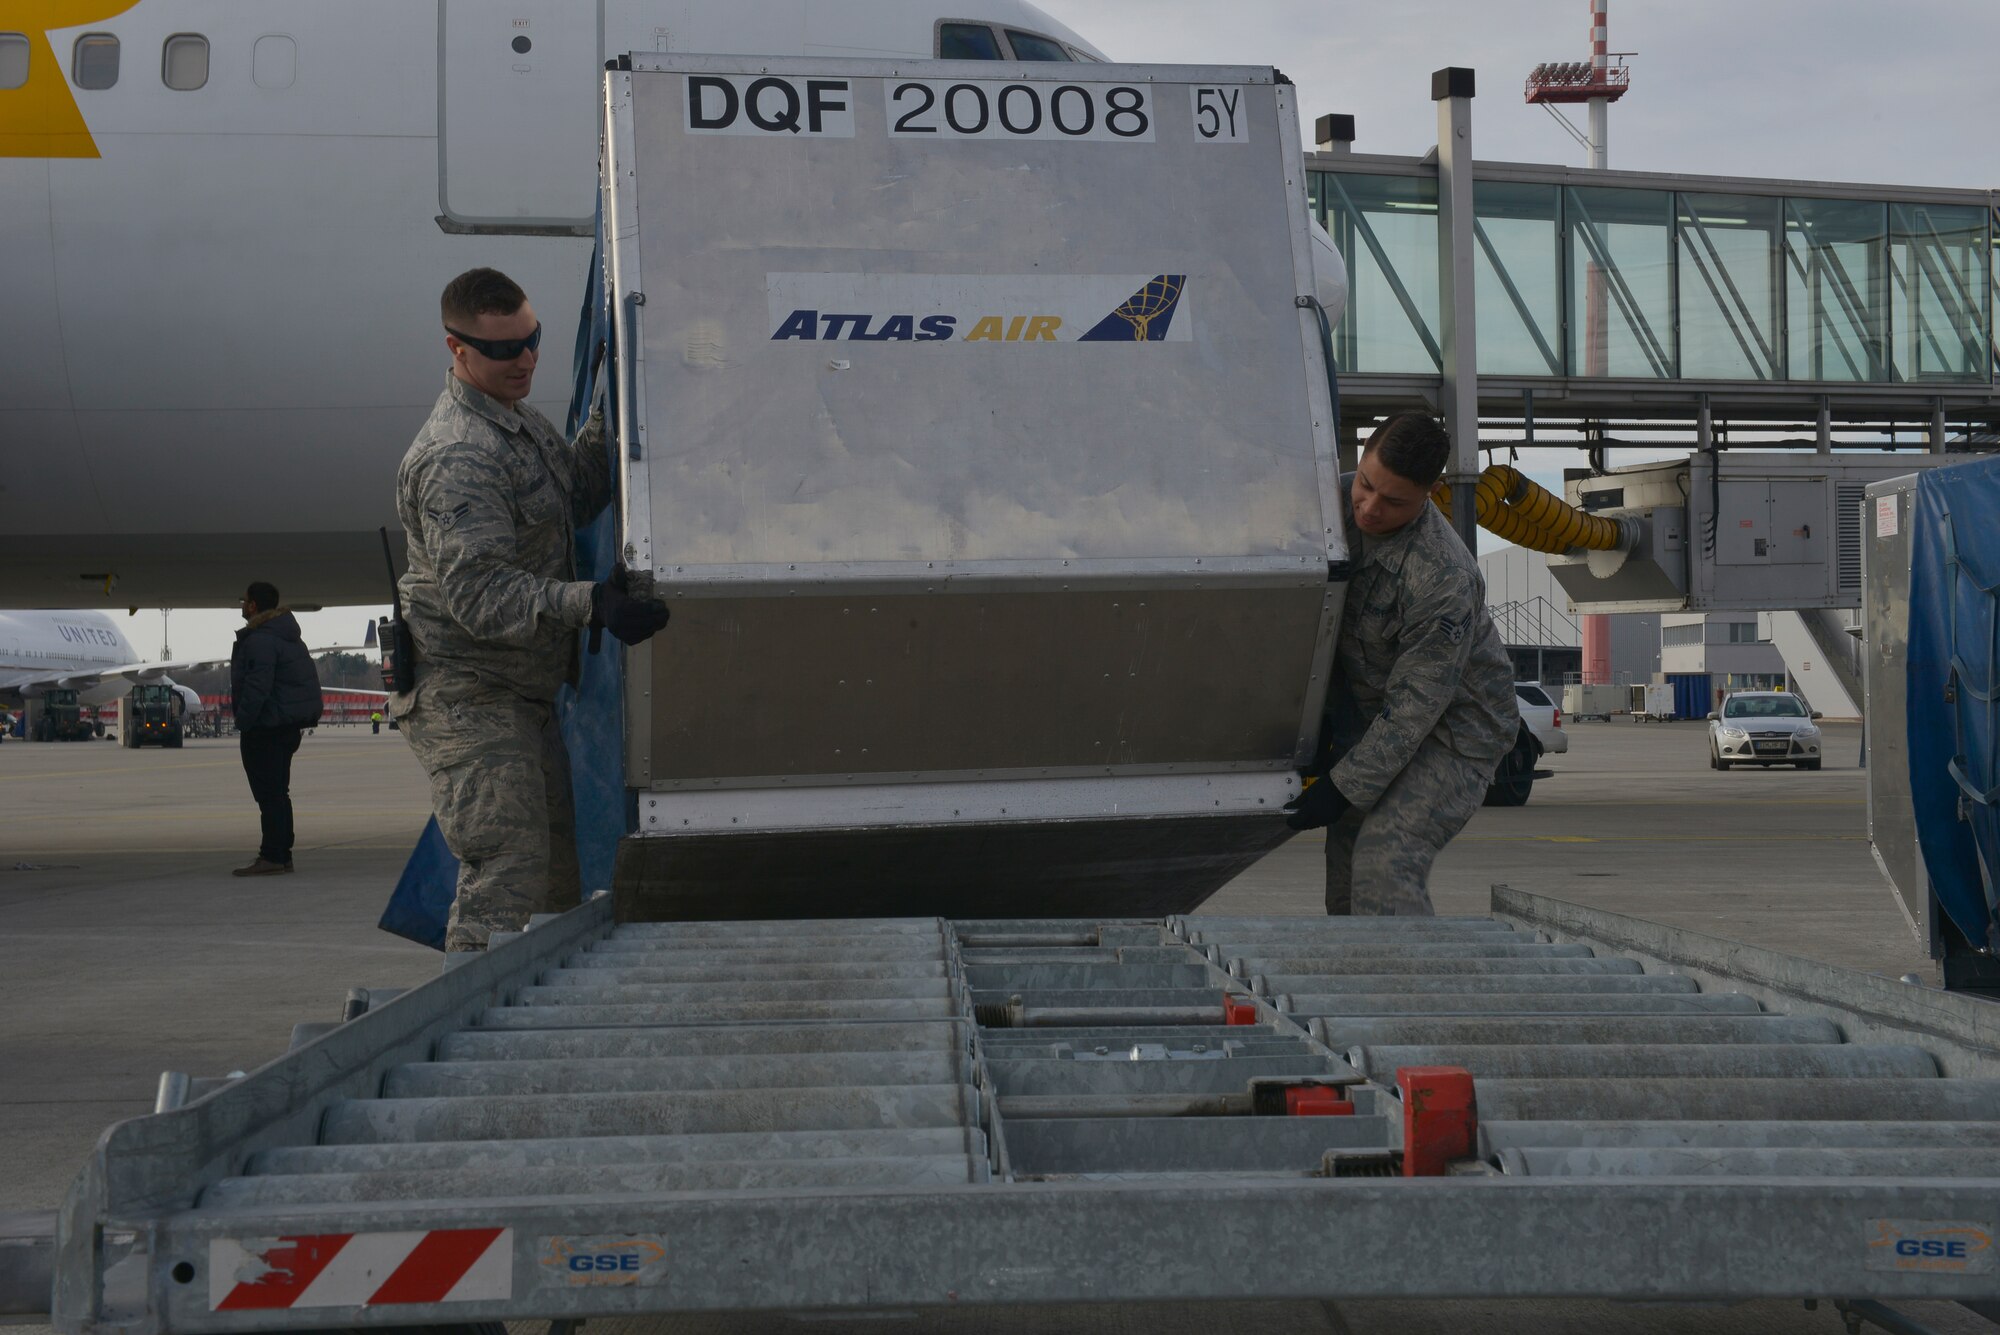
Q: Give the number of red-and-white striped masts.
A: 1